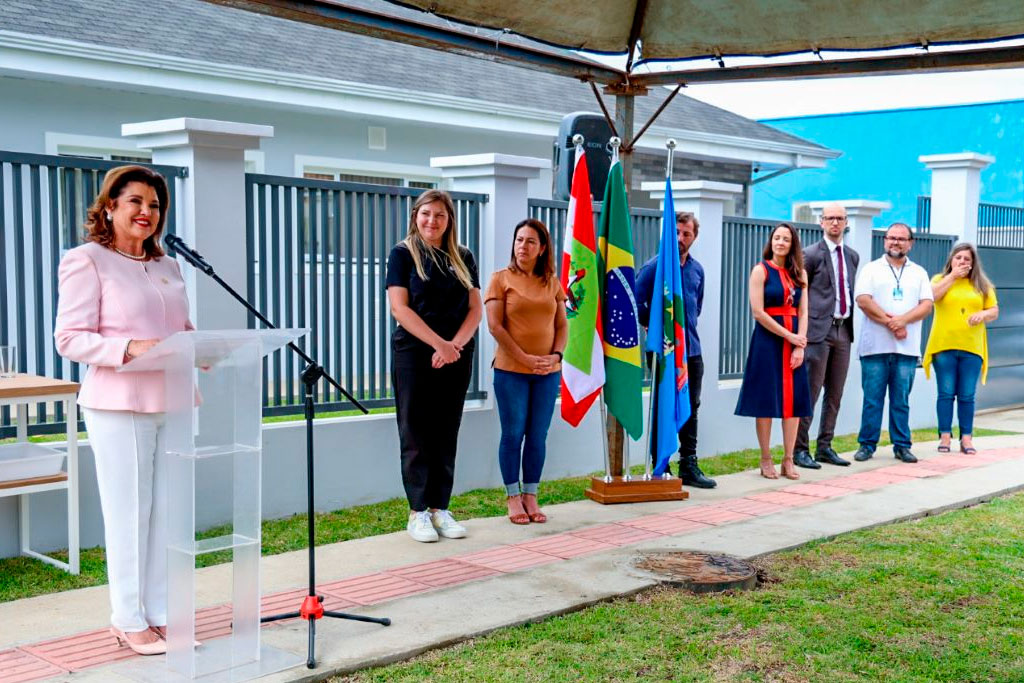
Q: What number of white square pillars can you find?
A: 5